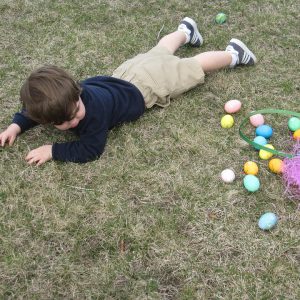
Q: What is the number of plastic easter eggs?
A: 14